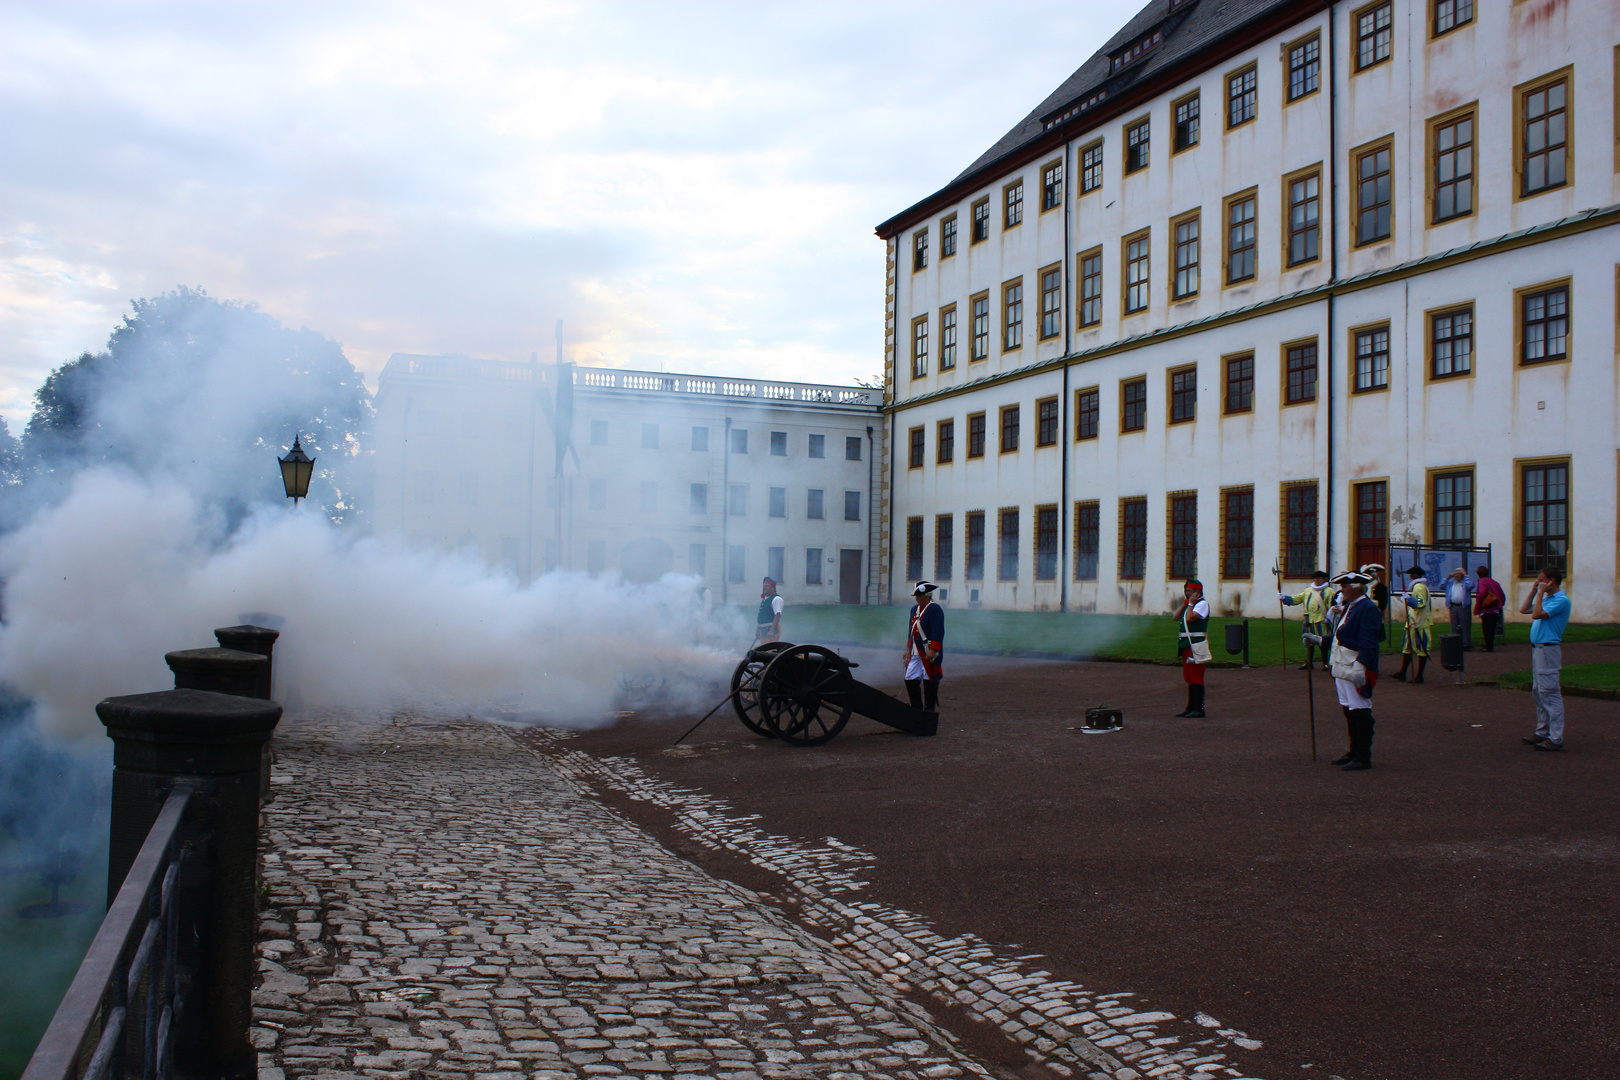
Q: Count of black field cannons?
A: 1